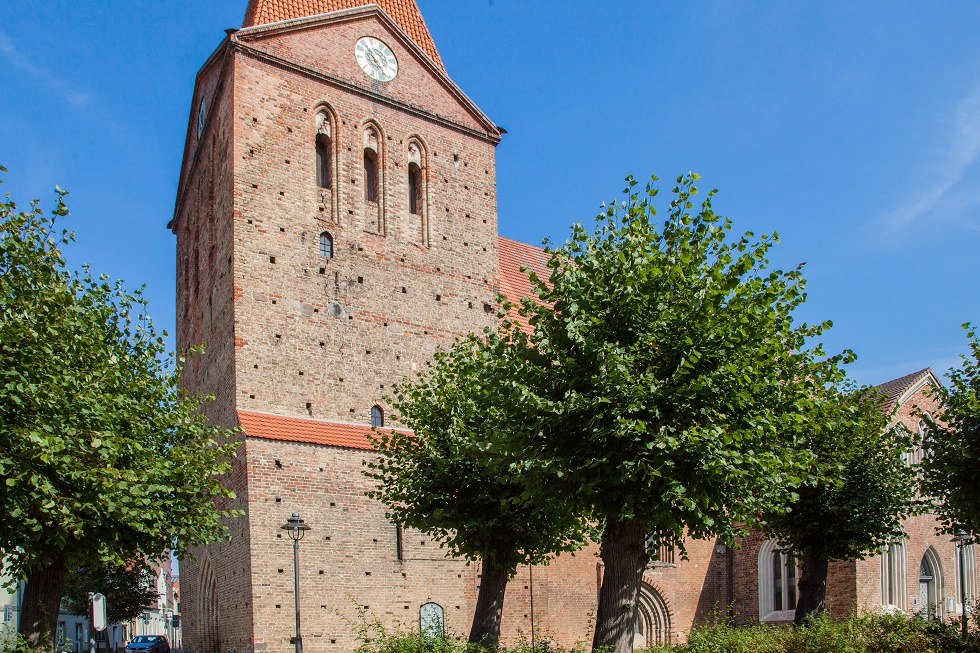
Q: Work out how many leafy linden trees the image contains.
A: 5